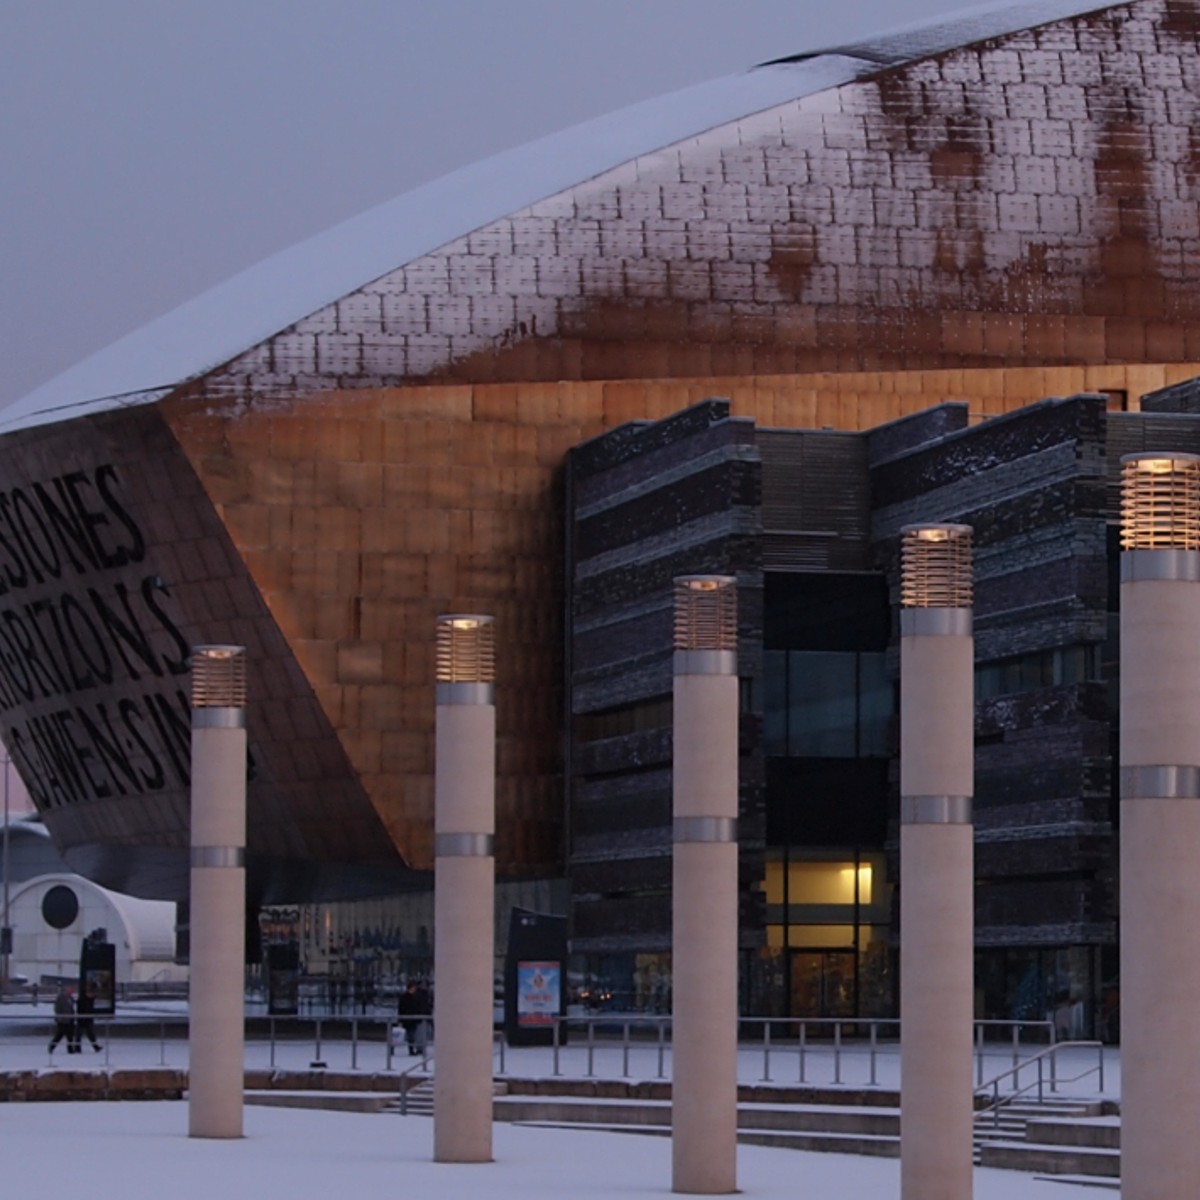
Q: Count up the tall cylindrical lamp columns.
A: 5